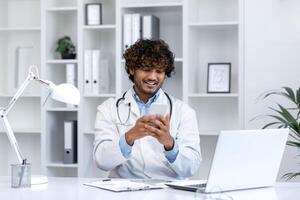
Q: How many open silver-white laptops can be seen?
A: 1